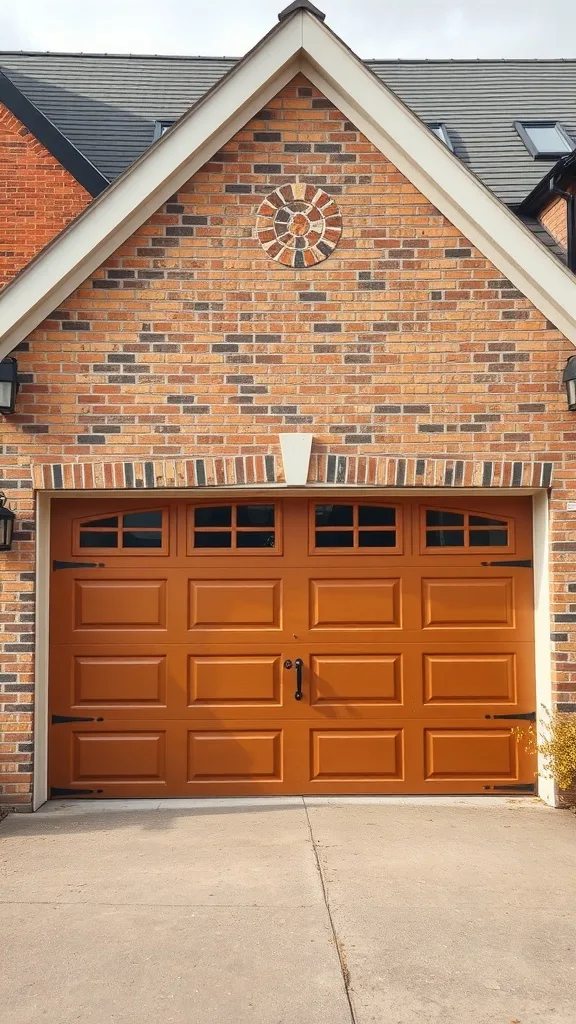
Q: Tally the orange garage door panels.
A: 12